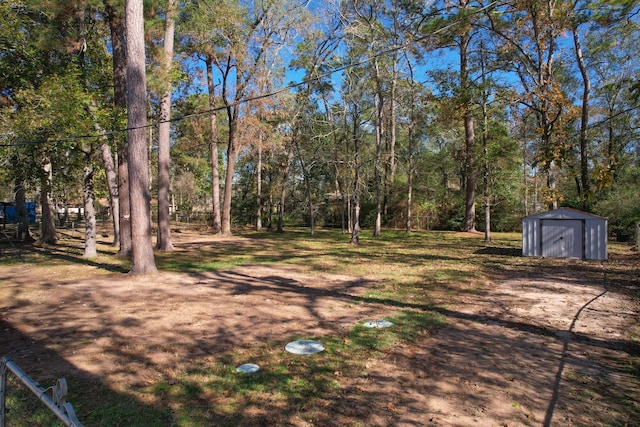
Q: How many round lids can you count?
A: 3